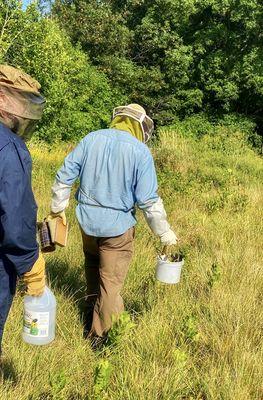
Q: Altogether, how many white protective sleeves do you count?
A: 2